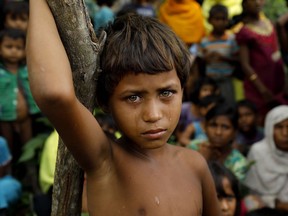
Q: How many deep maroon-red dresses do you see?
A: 1